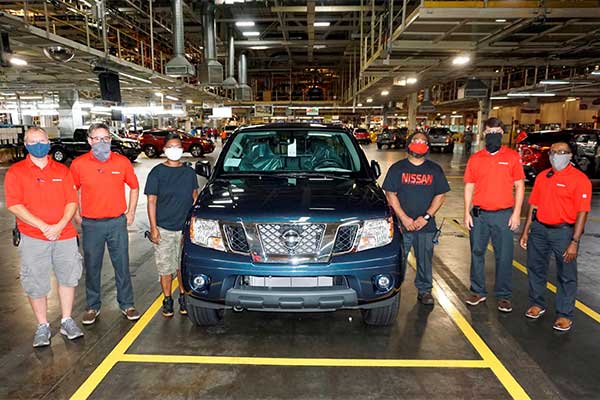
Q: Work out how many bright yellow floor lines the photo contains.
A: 4